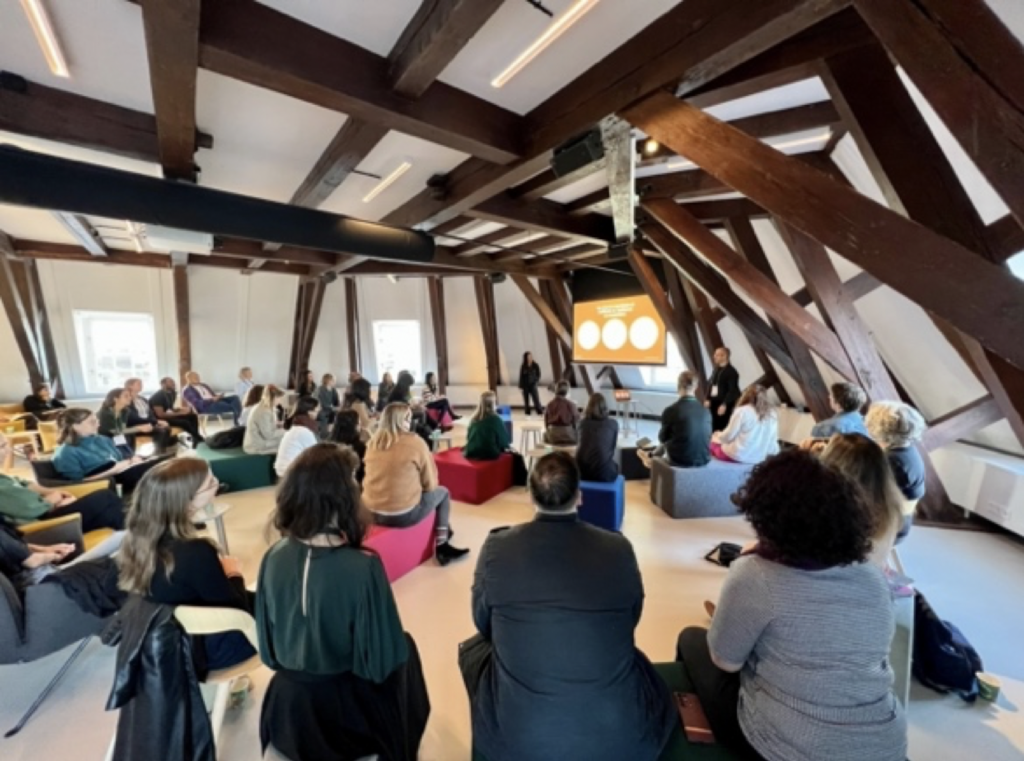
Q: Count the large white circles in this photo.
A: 3